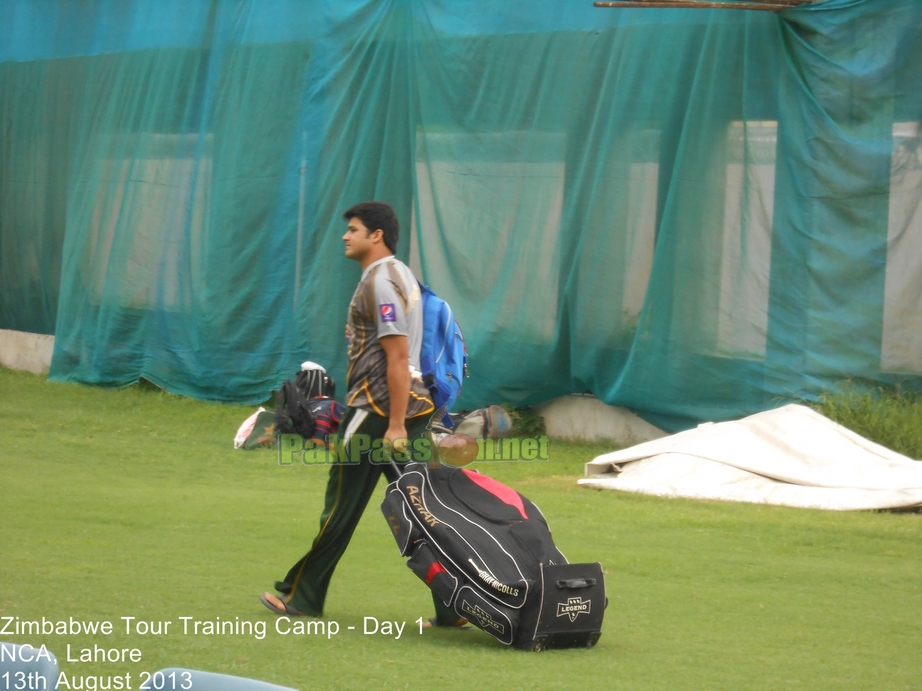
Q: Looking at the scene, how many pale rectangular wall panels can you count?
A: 5